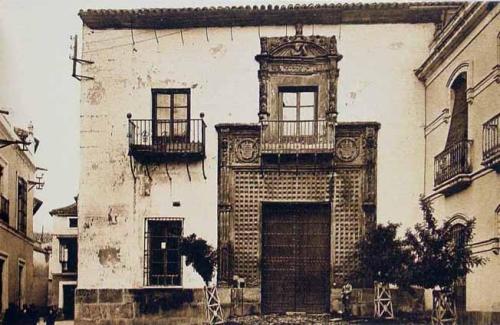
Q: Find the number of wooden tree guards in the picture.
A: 3